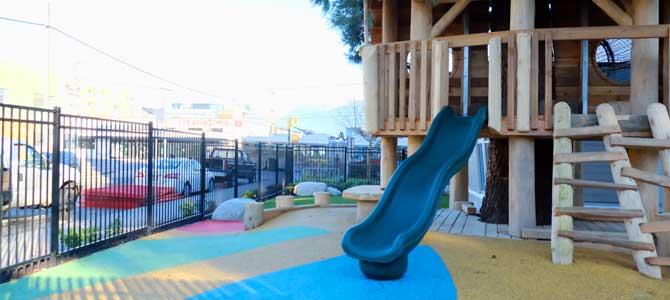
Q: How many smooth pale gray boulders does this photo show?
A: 3